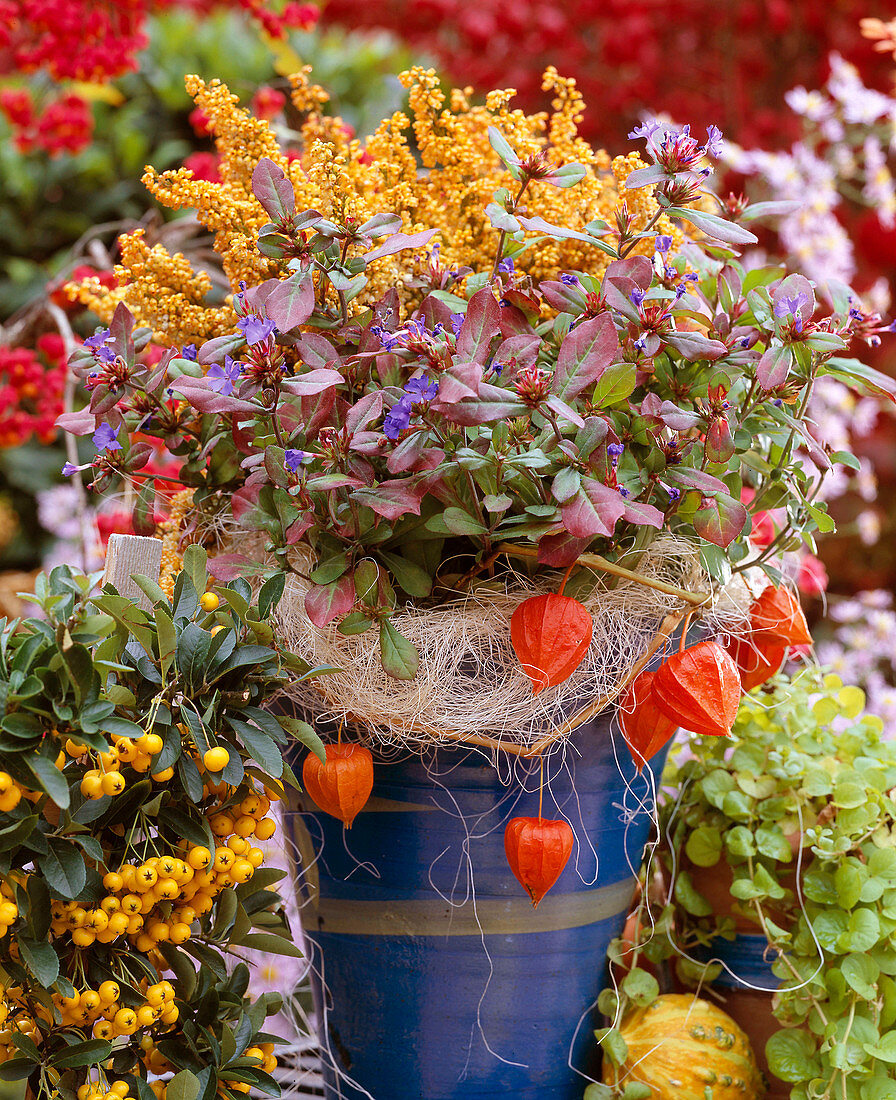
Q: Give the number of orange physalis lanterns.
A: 7